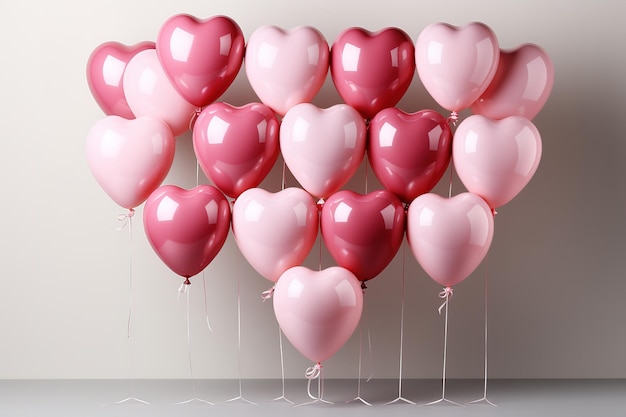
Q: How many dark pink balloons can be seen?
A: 7